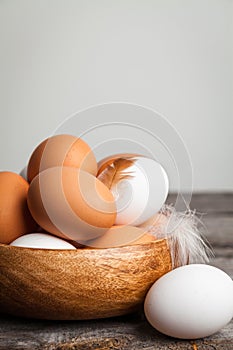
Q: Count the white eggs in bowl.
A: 2